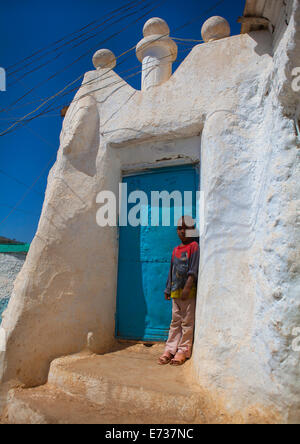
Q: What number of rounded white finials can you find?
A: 3